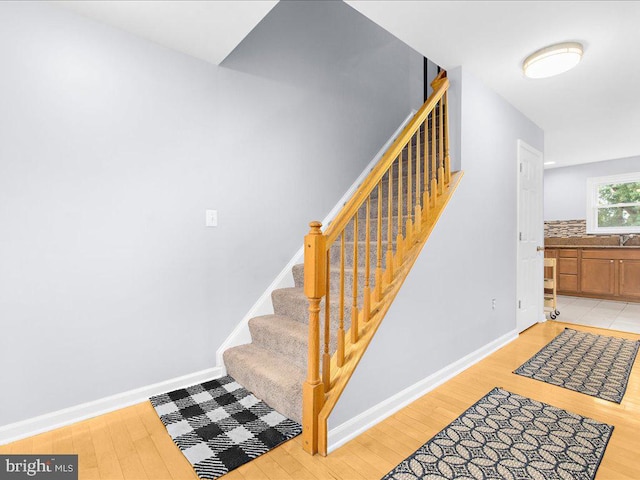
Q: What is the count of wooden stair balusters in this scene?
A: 13